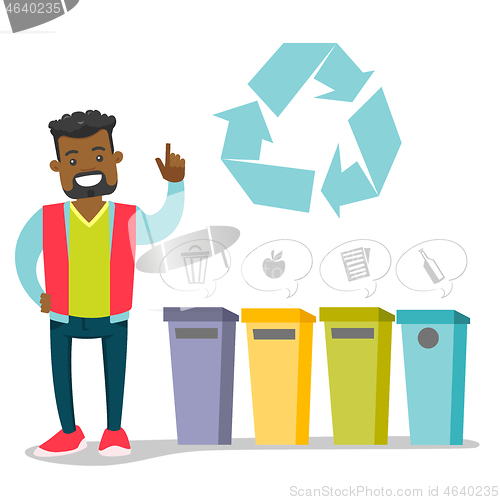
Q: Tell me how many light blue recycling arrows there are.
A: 3